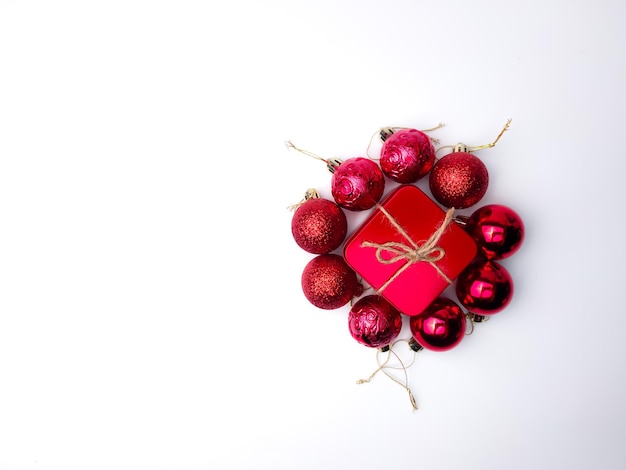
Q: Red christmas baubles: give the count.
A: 9